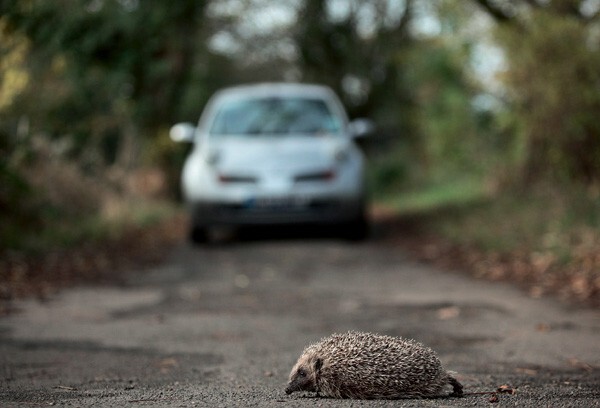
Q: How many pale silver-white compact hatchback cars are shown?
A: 1